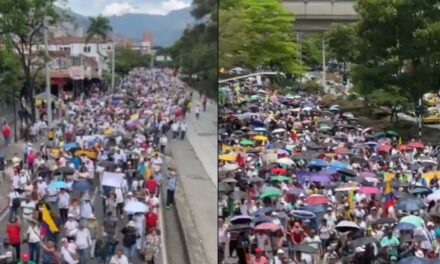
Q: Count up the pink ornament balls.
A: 0